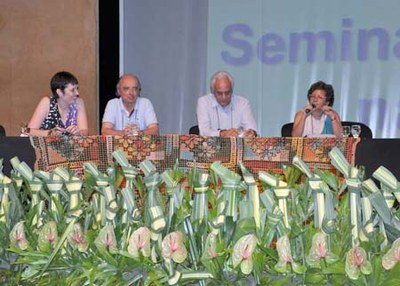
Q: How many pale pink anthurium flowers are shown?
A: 12